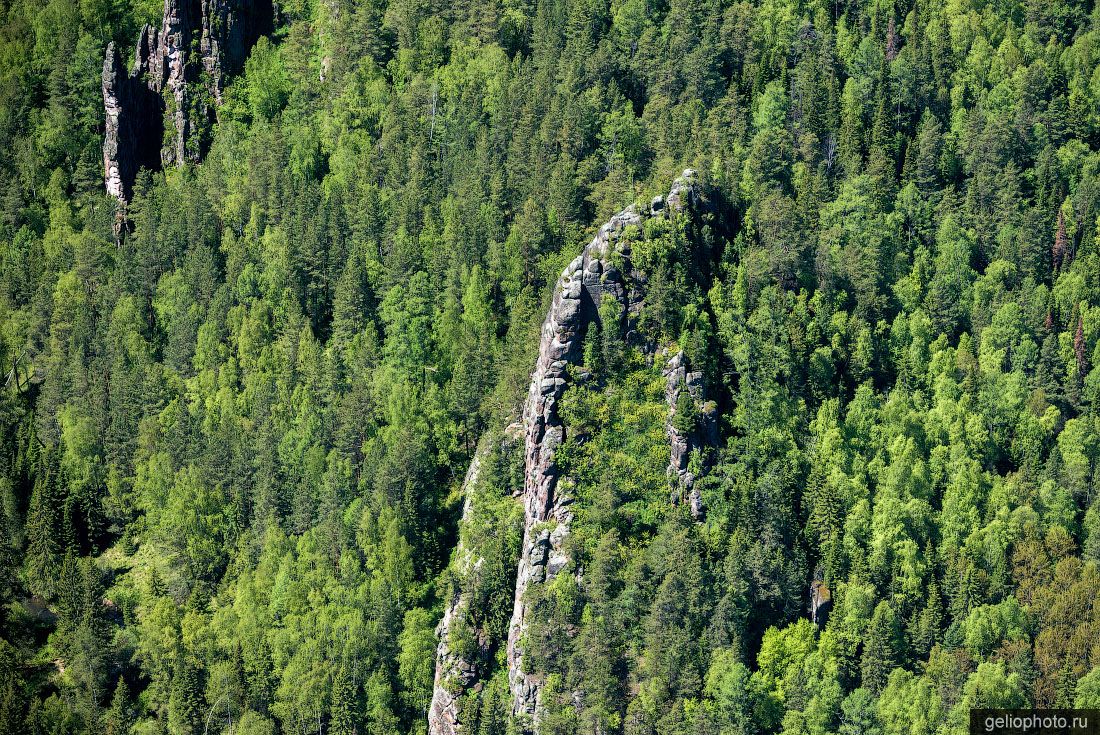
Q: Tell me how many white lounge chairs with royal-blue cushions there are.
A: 0